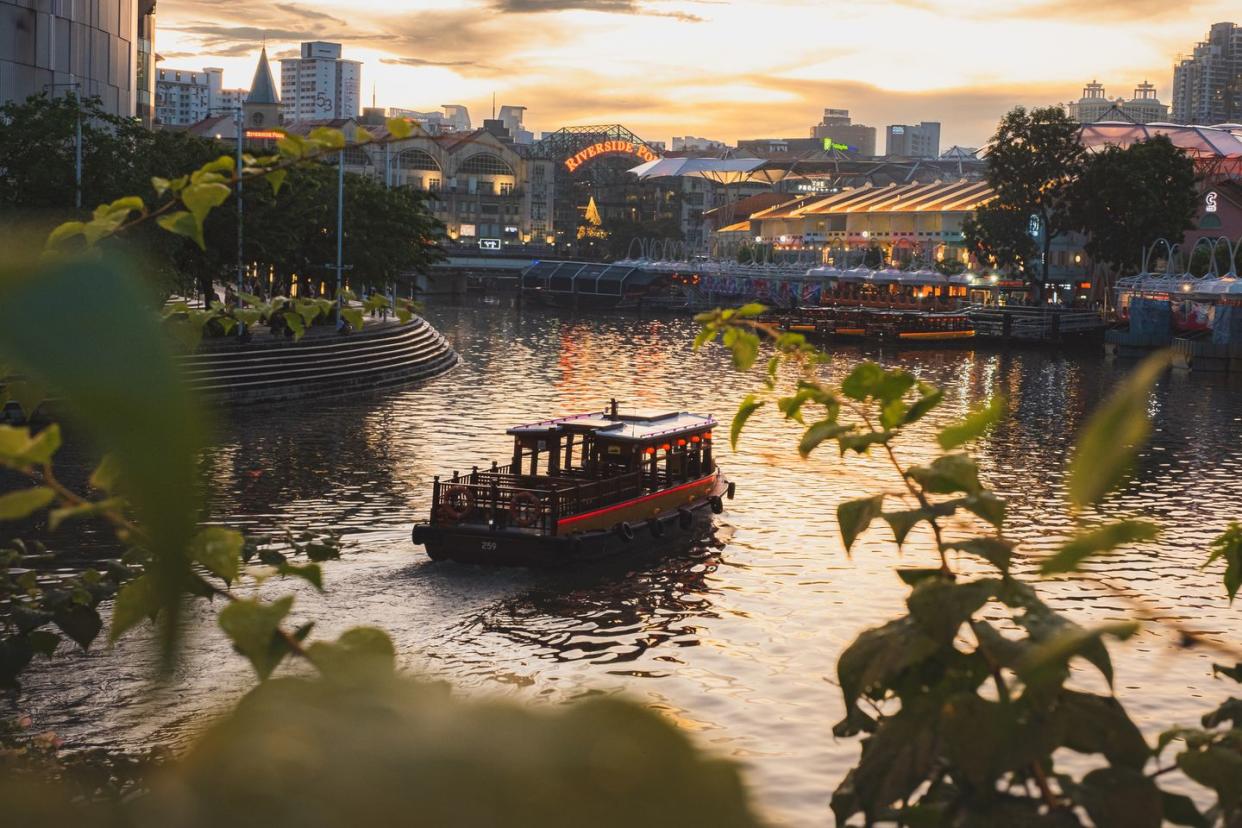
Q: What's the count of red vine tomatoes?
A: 0